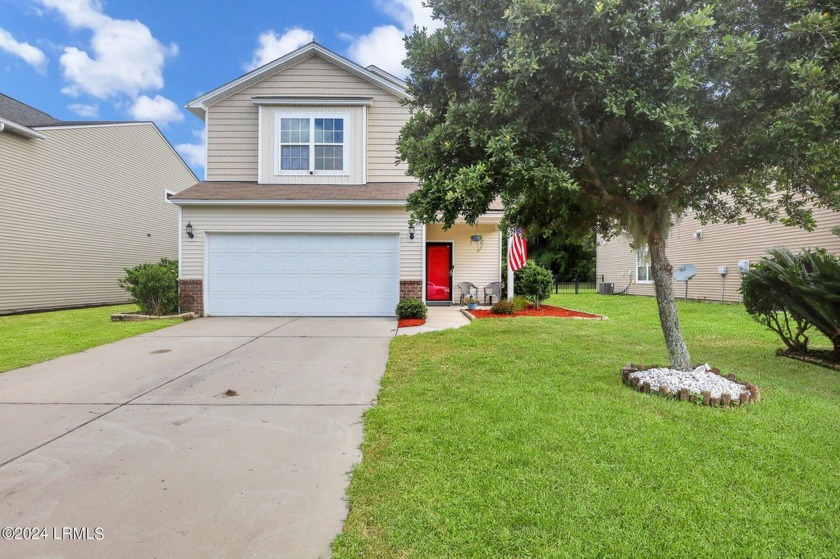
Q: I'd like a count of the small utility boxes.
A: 2